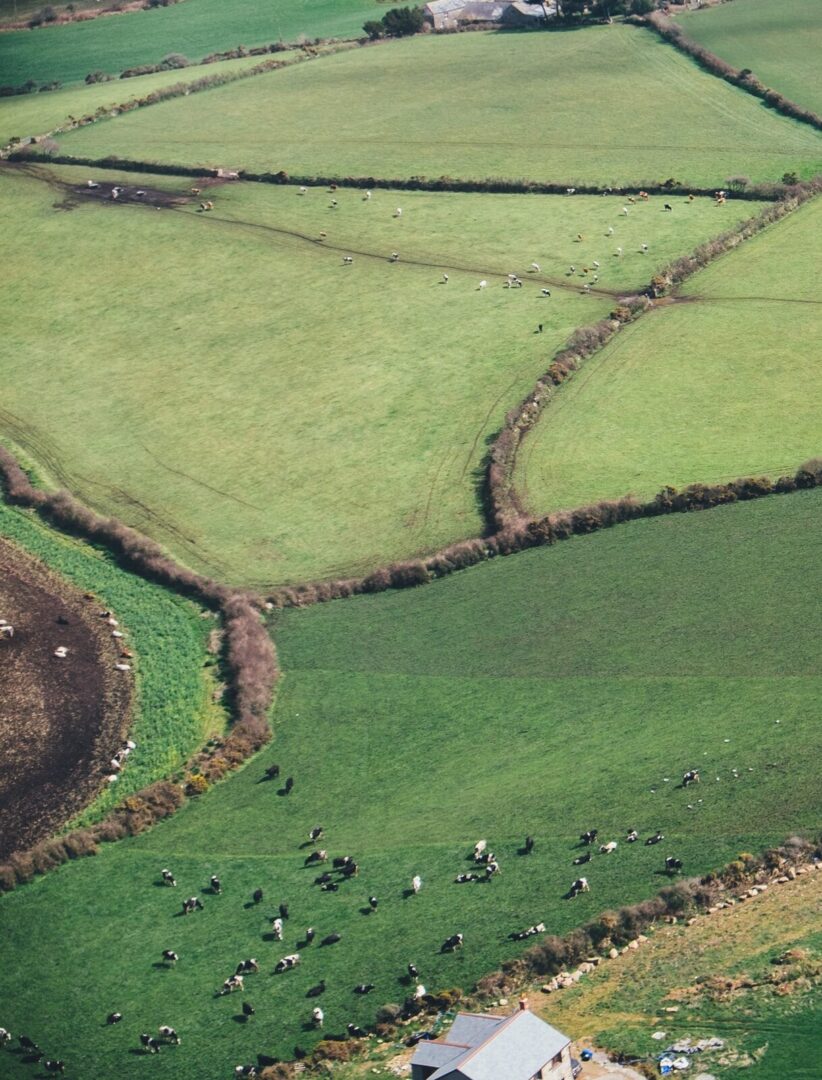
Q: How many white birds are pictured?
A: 11